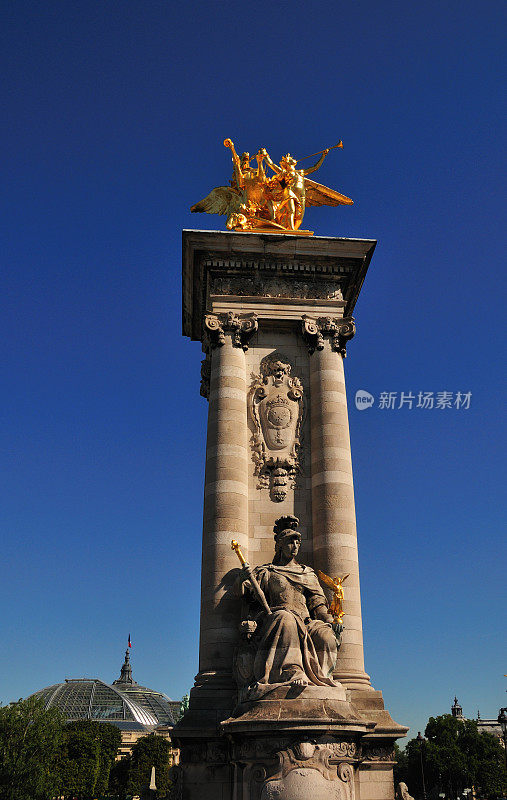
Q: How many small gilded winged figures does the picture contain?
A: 1